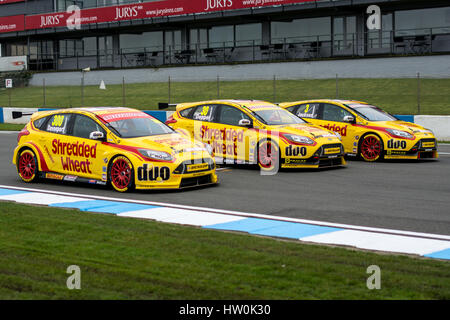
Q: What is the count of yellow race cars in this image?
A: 3